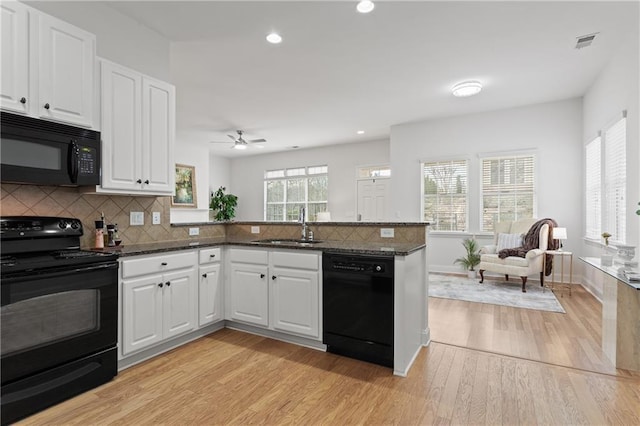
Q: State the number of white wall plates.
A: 5